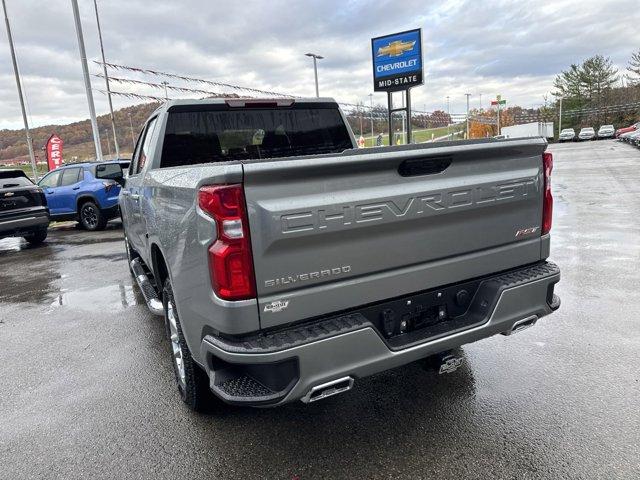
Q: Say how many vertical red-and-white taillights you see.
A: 2